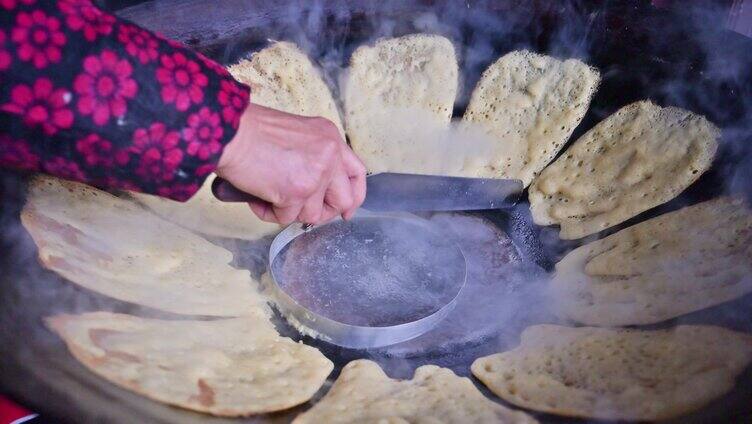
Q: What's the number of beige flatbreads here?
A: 10